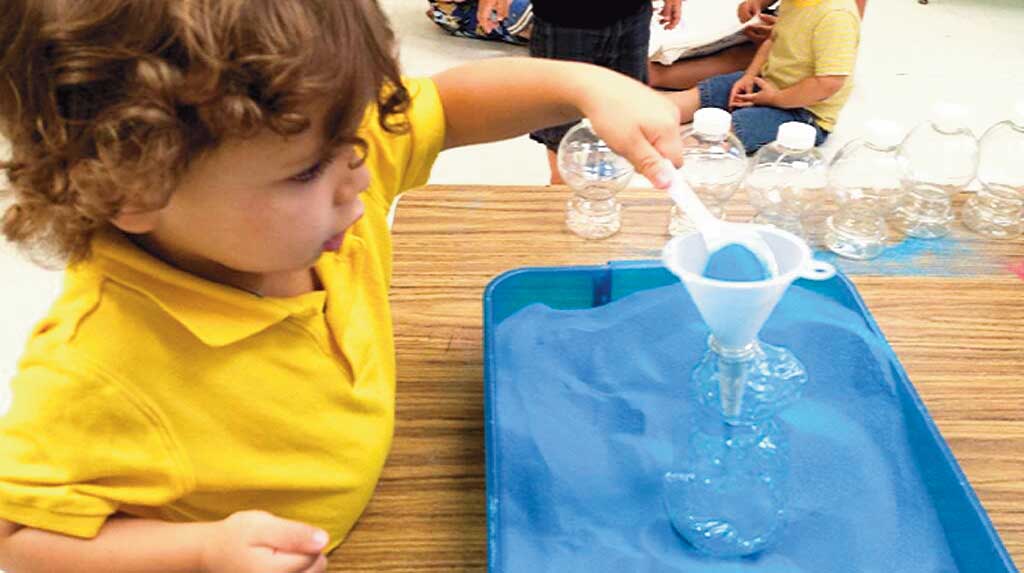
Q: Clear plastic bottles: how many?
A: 7